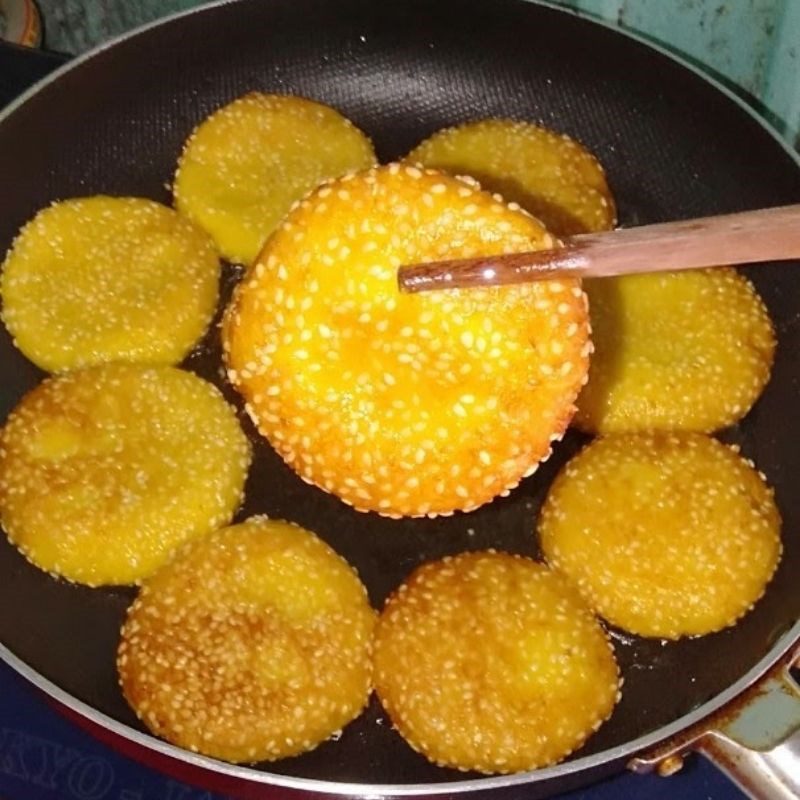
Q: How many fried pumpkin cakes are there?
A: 9